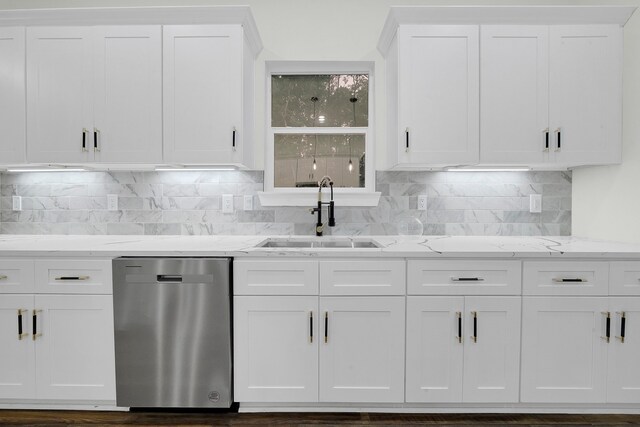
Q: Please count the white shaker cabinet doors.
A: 15